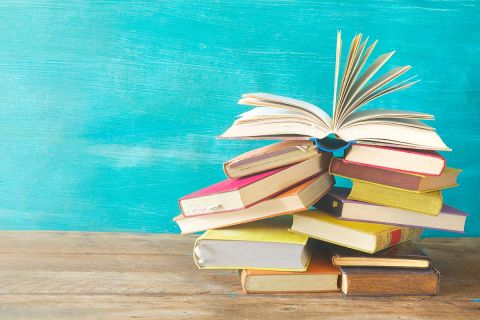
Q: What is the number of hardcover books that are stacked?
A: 13